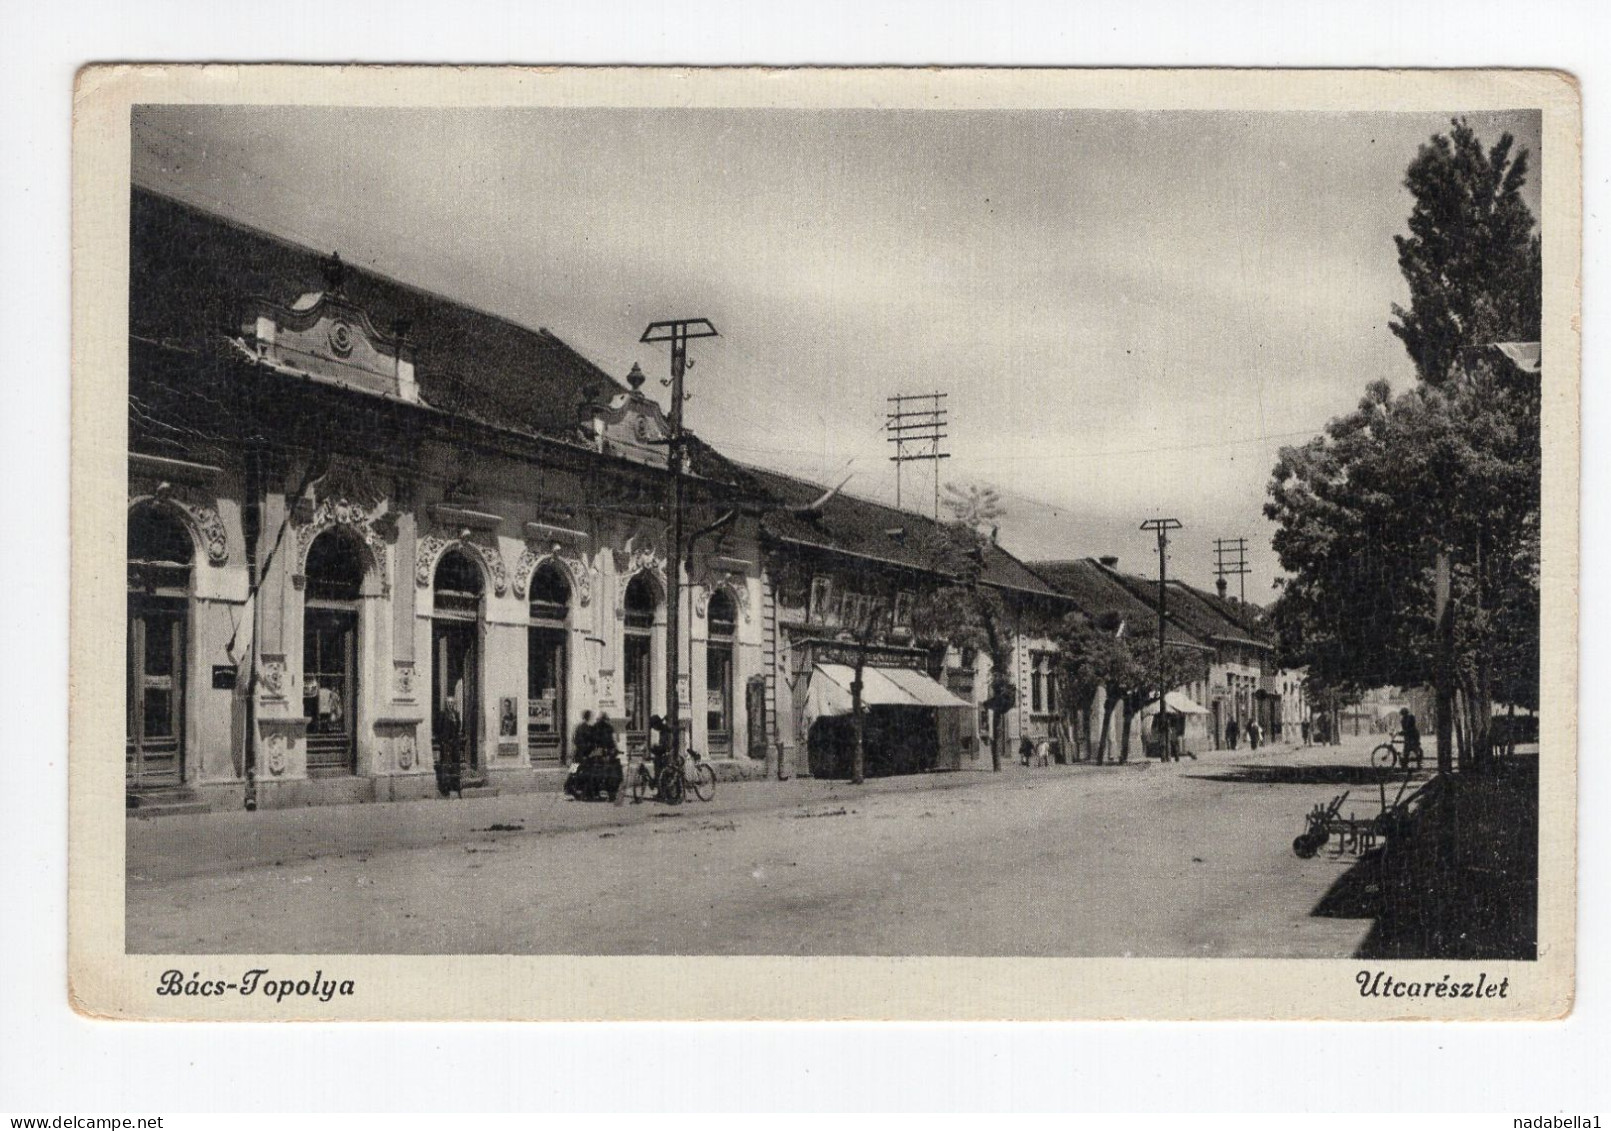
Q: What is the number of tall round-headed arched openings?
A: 6